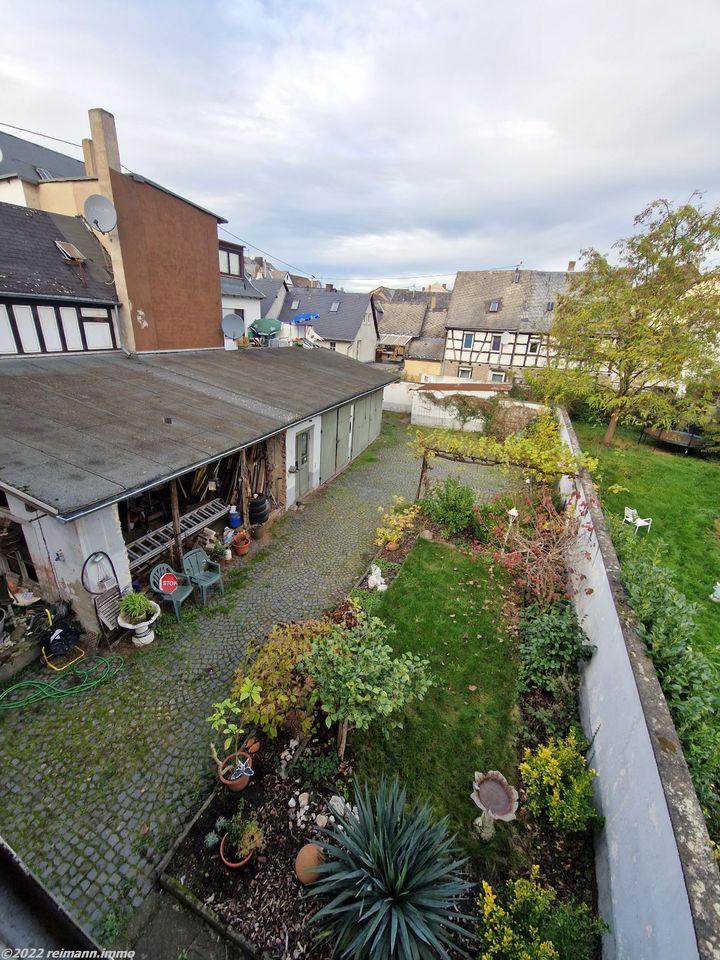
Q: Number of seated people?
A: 0